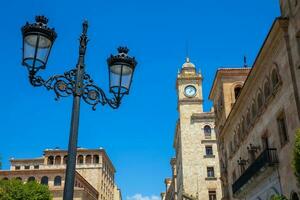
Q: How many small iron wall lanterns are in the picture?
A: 2